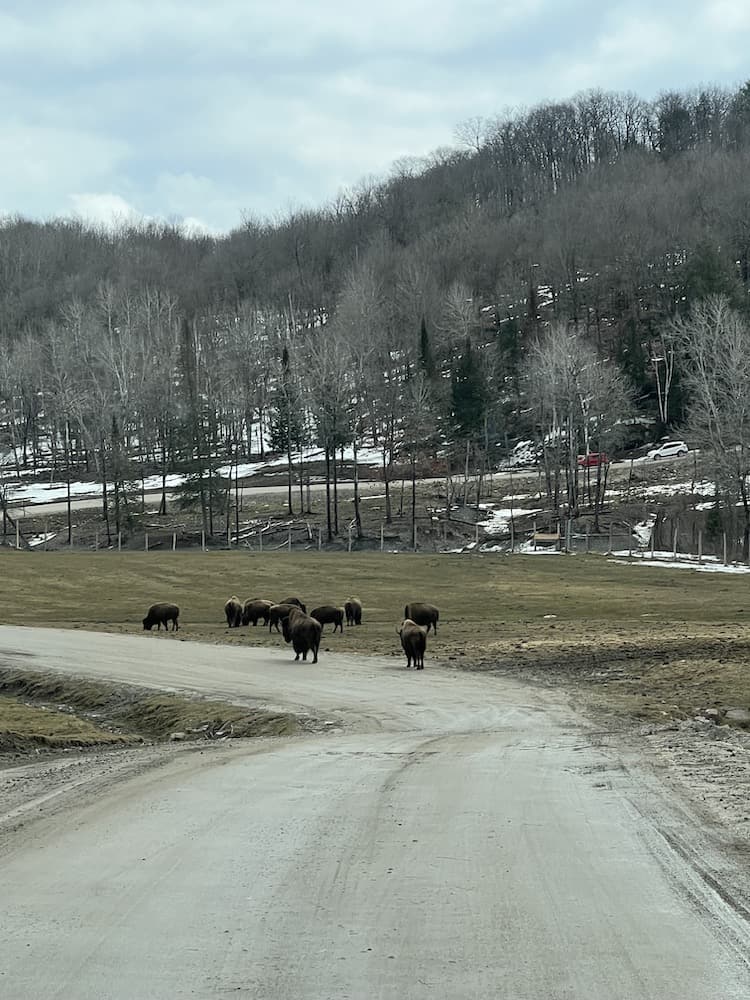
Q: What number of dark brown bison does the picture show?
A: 10